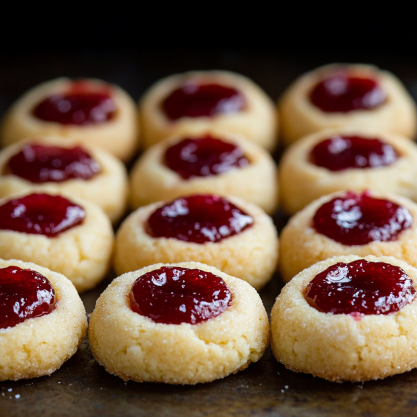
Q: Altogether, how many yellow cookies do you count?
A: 12